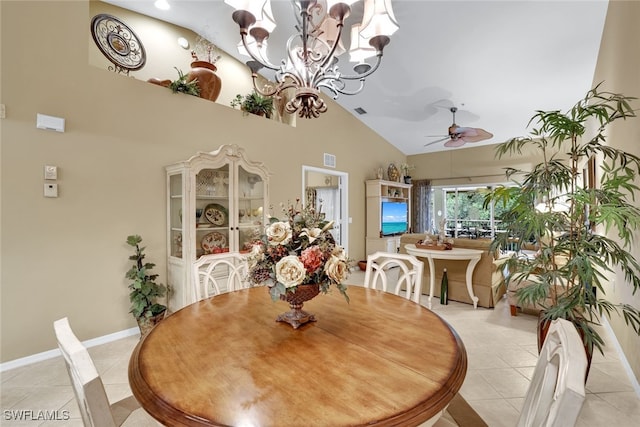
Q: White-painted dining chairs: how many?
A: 4